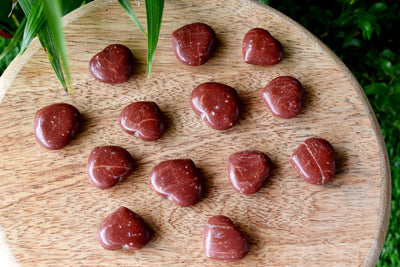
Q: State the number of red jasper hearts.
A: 13